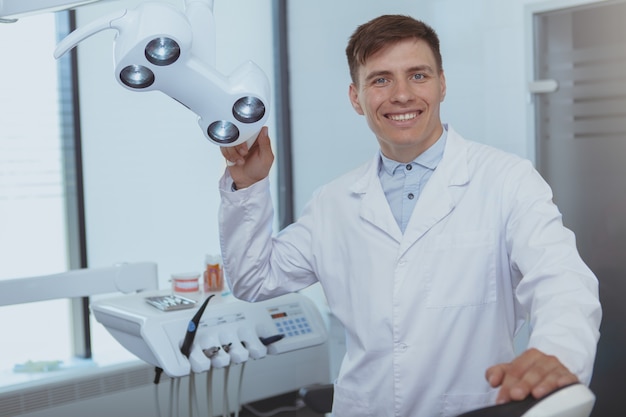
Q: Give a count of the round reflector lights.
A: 4